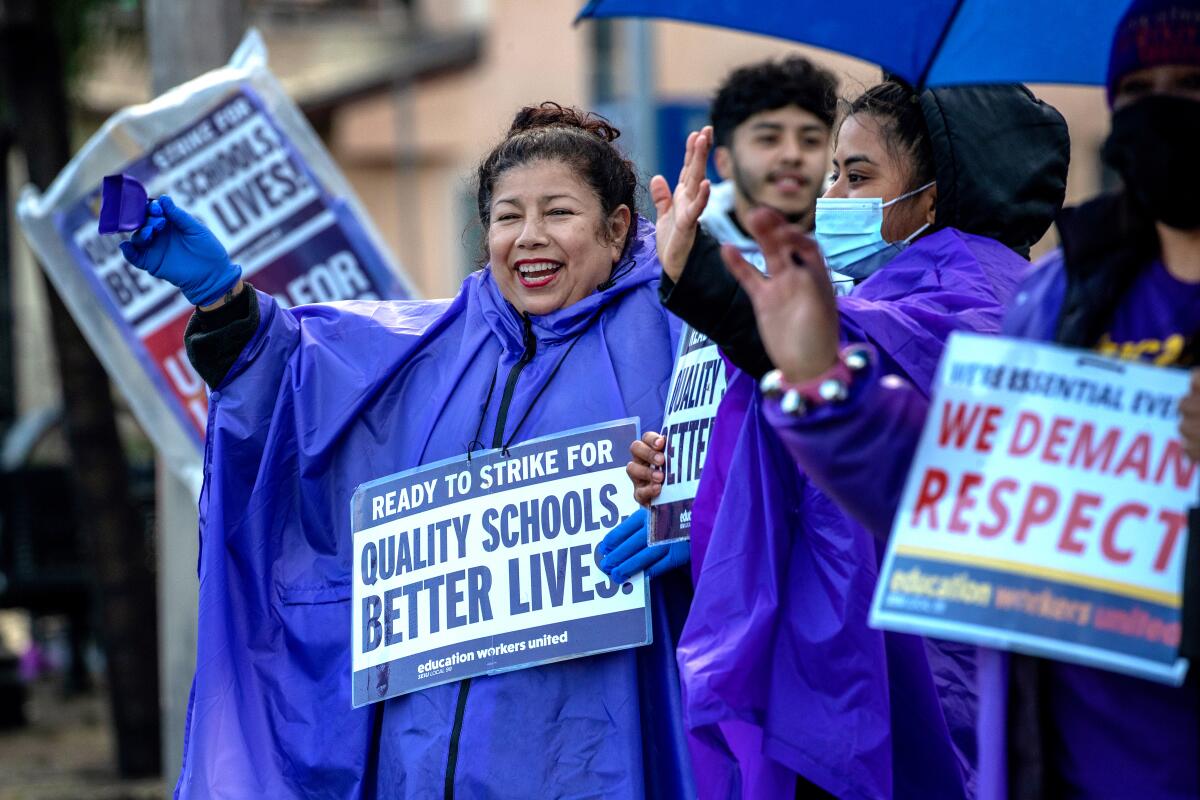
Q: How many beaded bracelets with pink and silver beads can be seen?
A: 1